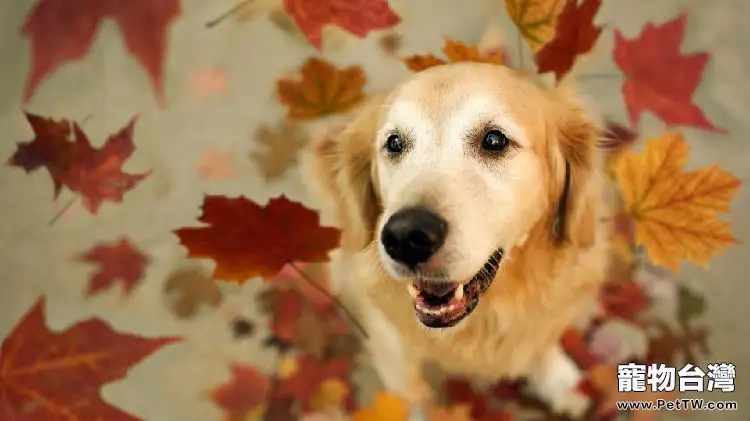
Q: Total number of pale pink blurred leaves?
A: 2